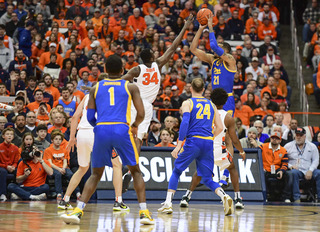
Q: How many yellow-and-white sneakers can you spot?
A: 2